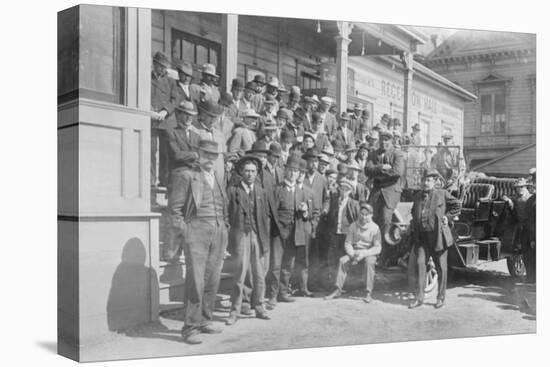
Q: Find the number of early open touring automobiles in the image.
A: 1